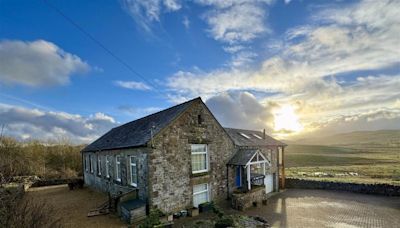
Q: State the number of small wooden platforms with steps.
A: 1